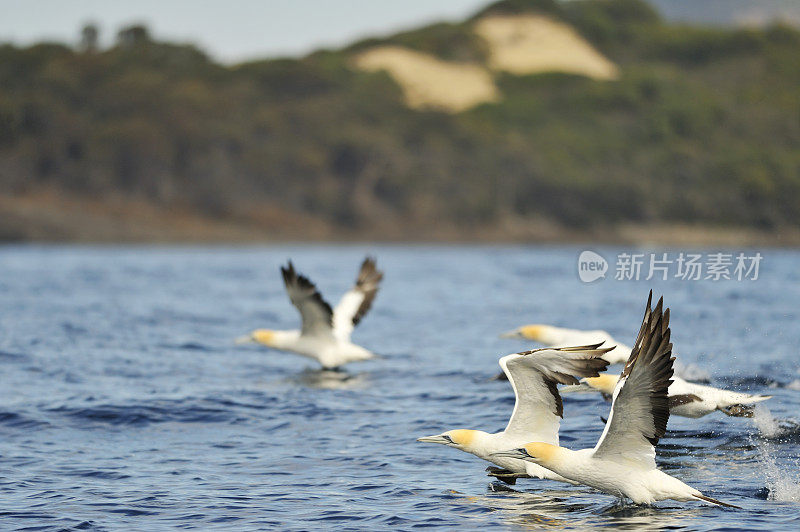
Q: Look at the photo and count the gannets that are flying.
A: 5